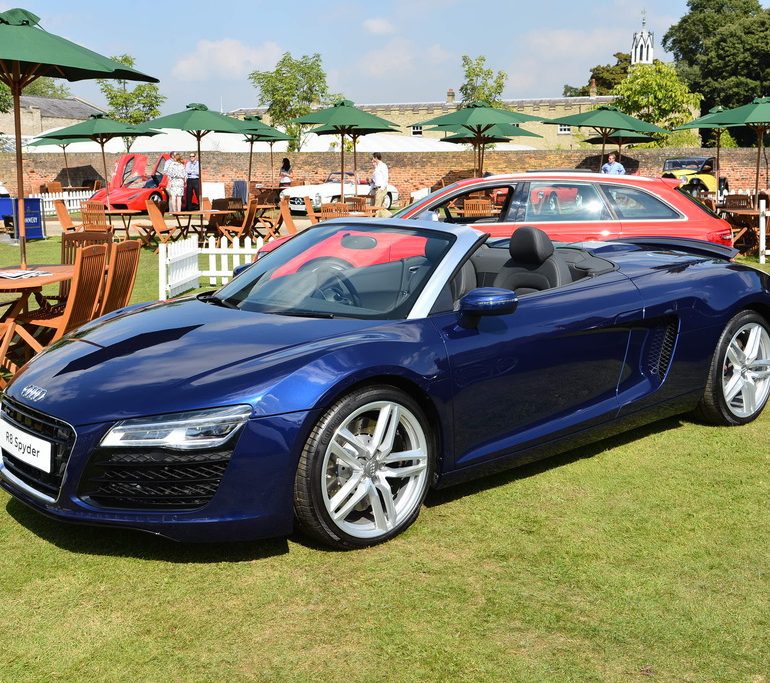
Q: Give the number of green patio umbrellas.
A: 15